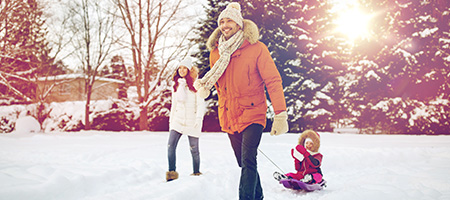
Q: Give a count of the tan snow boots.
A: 2